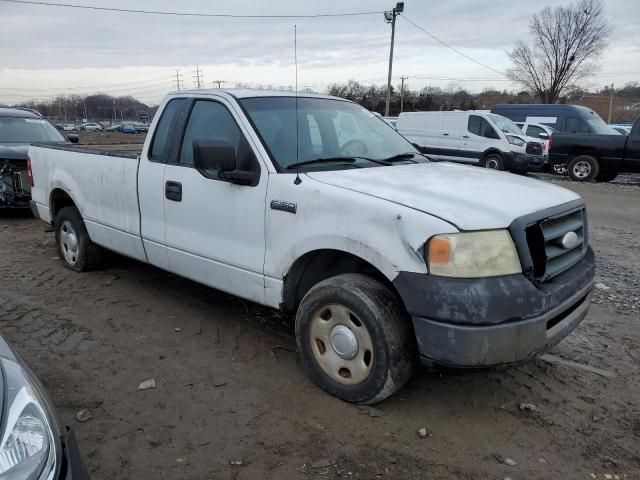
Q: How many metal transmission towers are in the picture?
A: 2